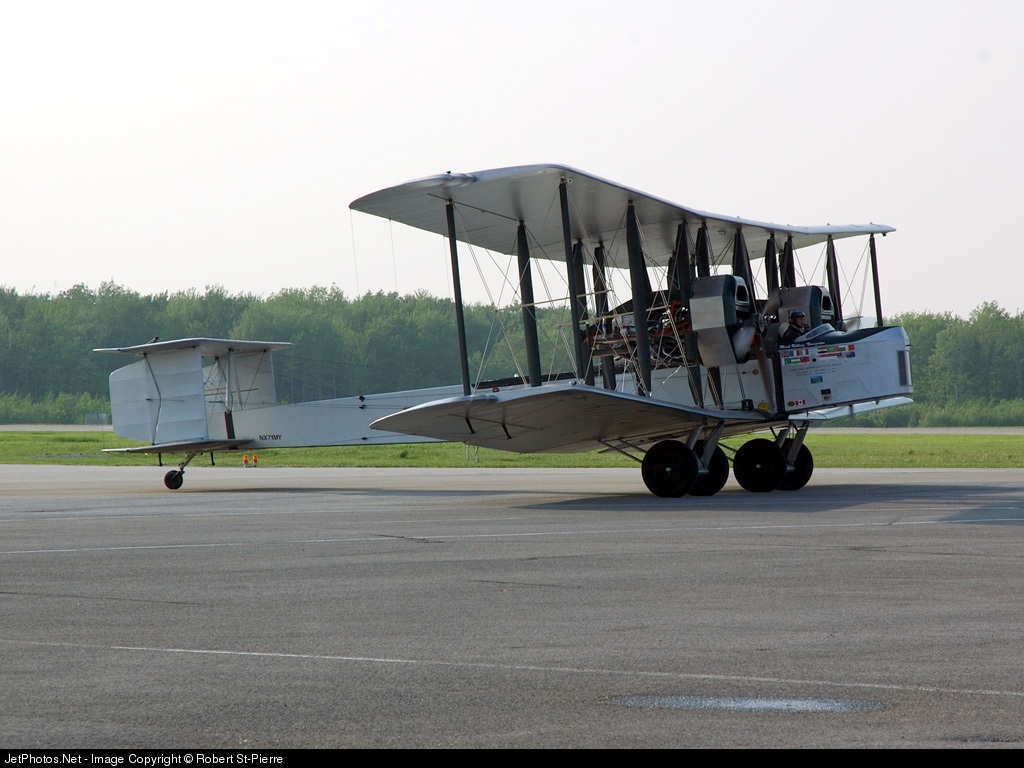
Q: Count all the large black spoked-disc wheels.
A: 4